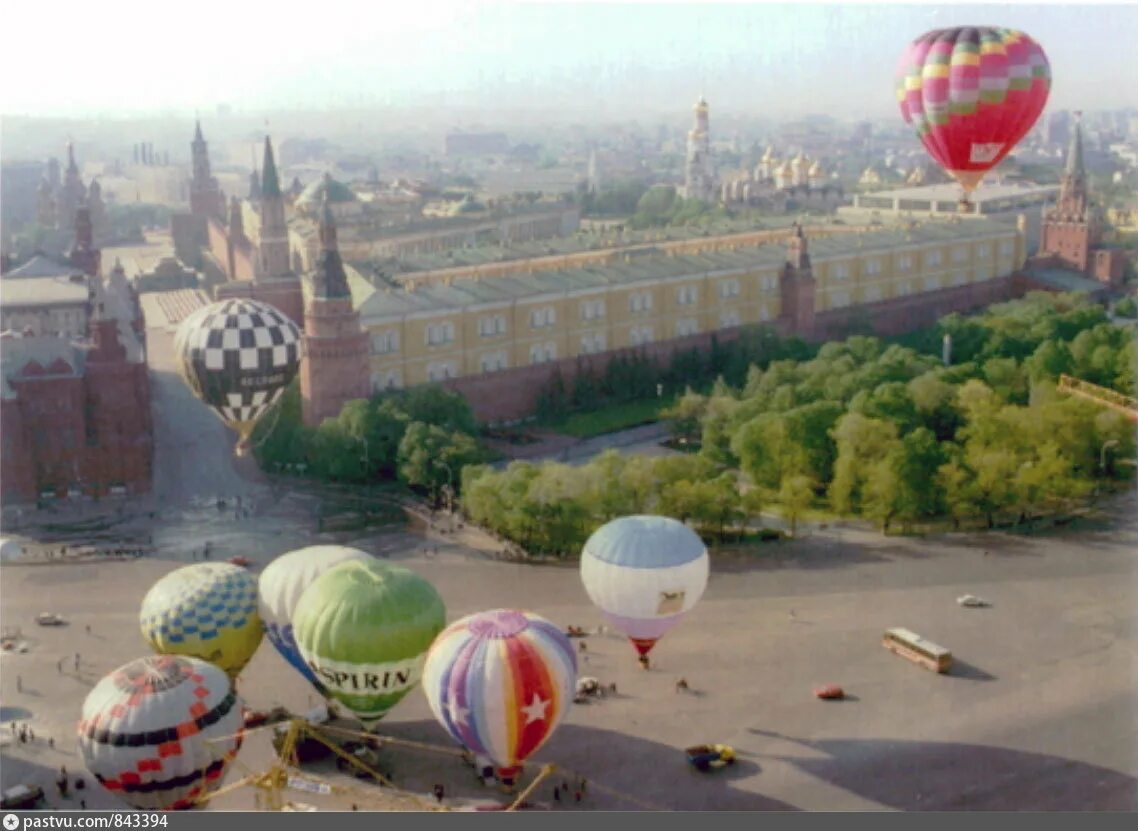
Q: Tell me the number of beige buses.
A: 1